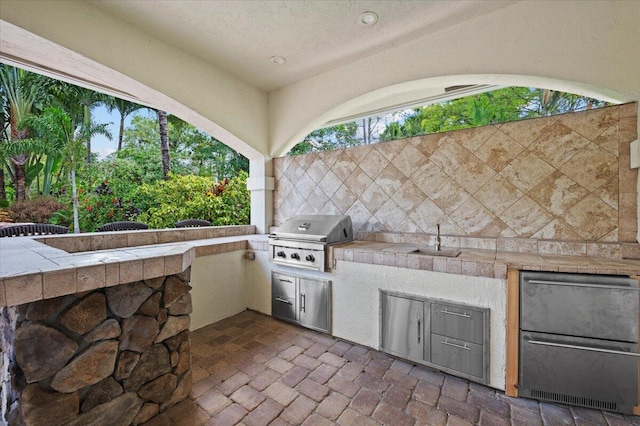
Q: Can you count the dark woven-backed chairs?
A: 3